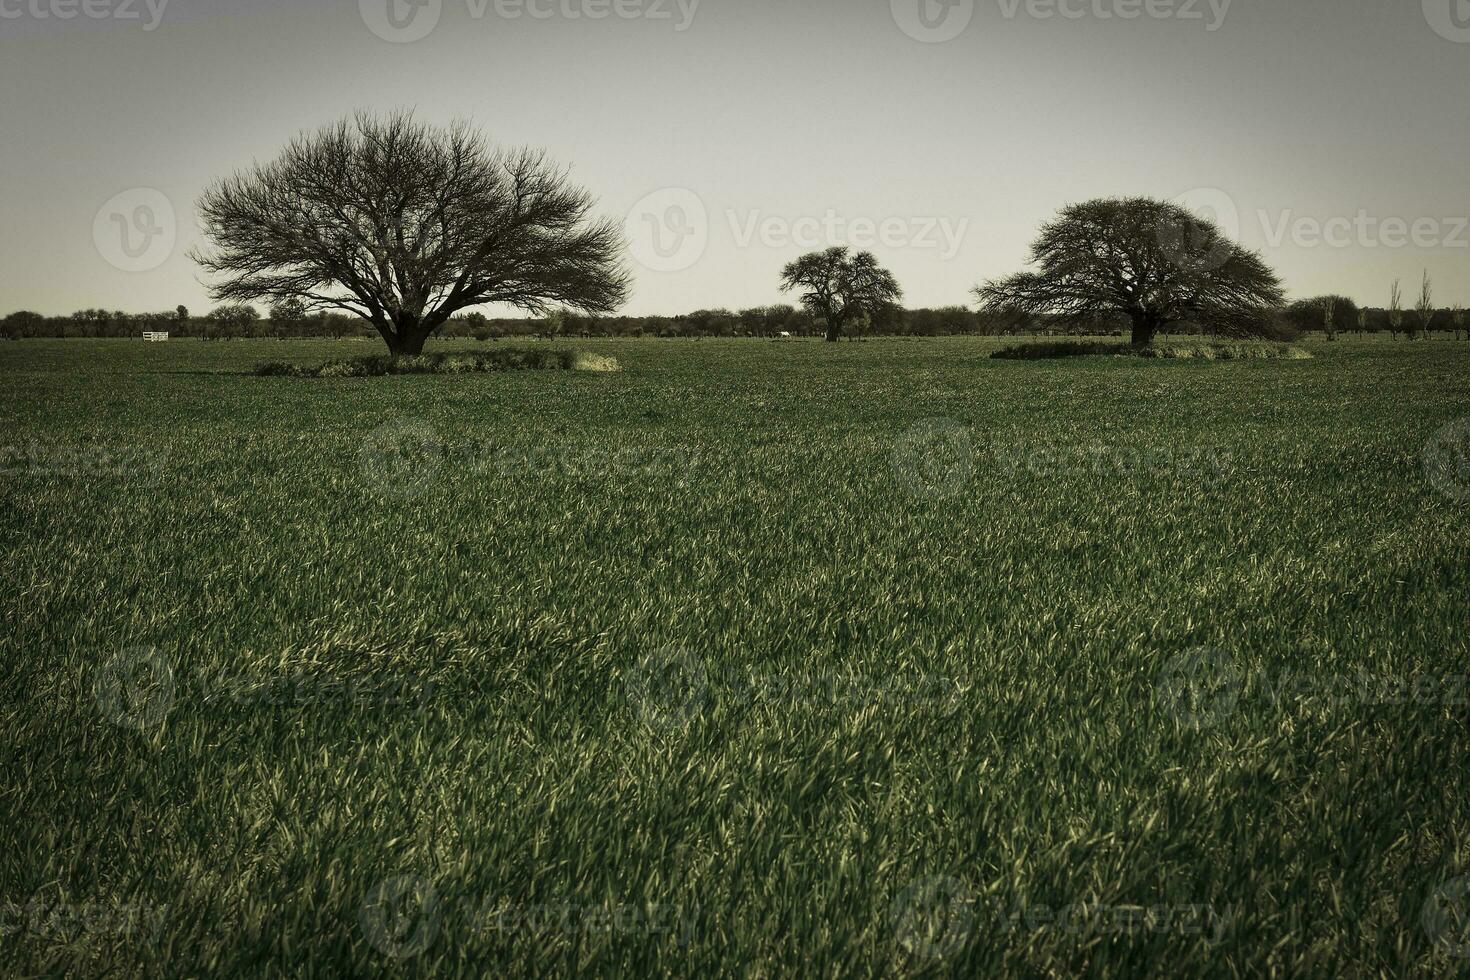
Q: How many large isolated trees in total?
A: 3